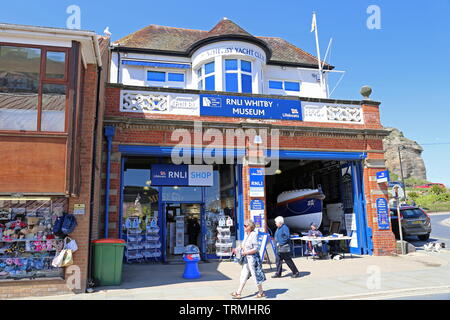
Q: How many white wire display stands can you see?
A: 3